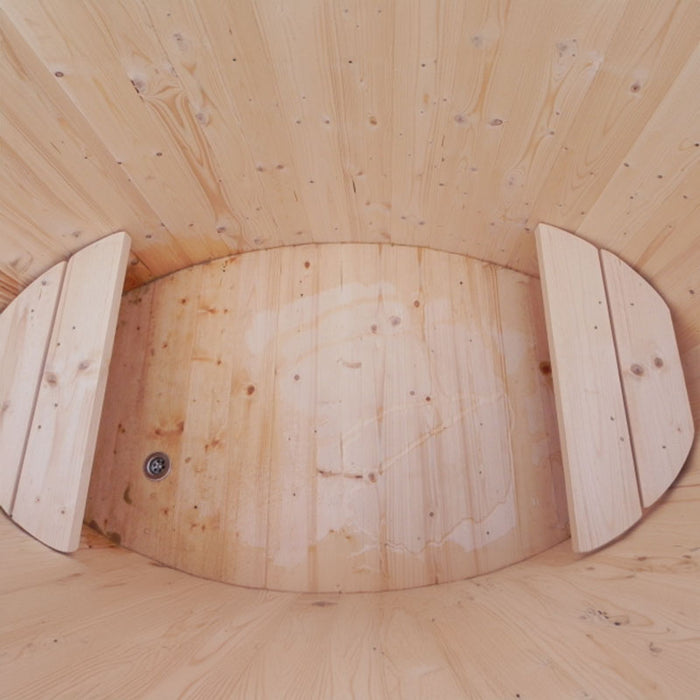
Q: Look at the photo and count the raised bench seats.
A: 2